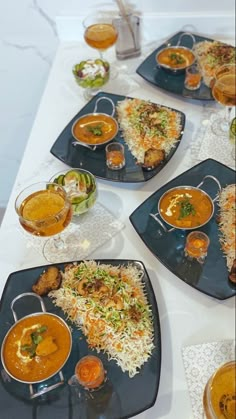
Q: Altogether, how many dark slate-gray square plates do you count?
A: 4